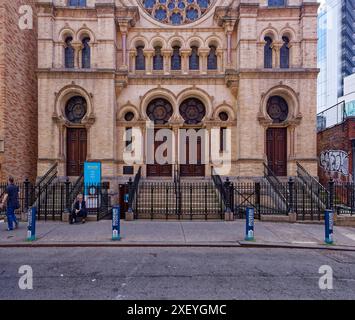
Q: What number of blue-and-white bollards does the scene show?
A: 4